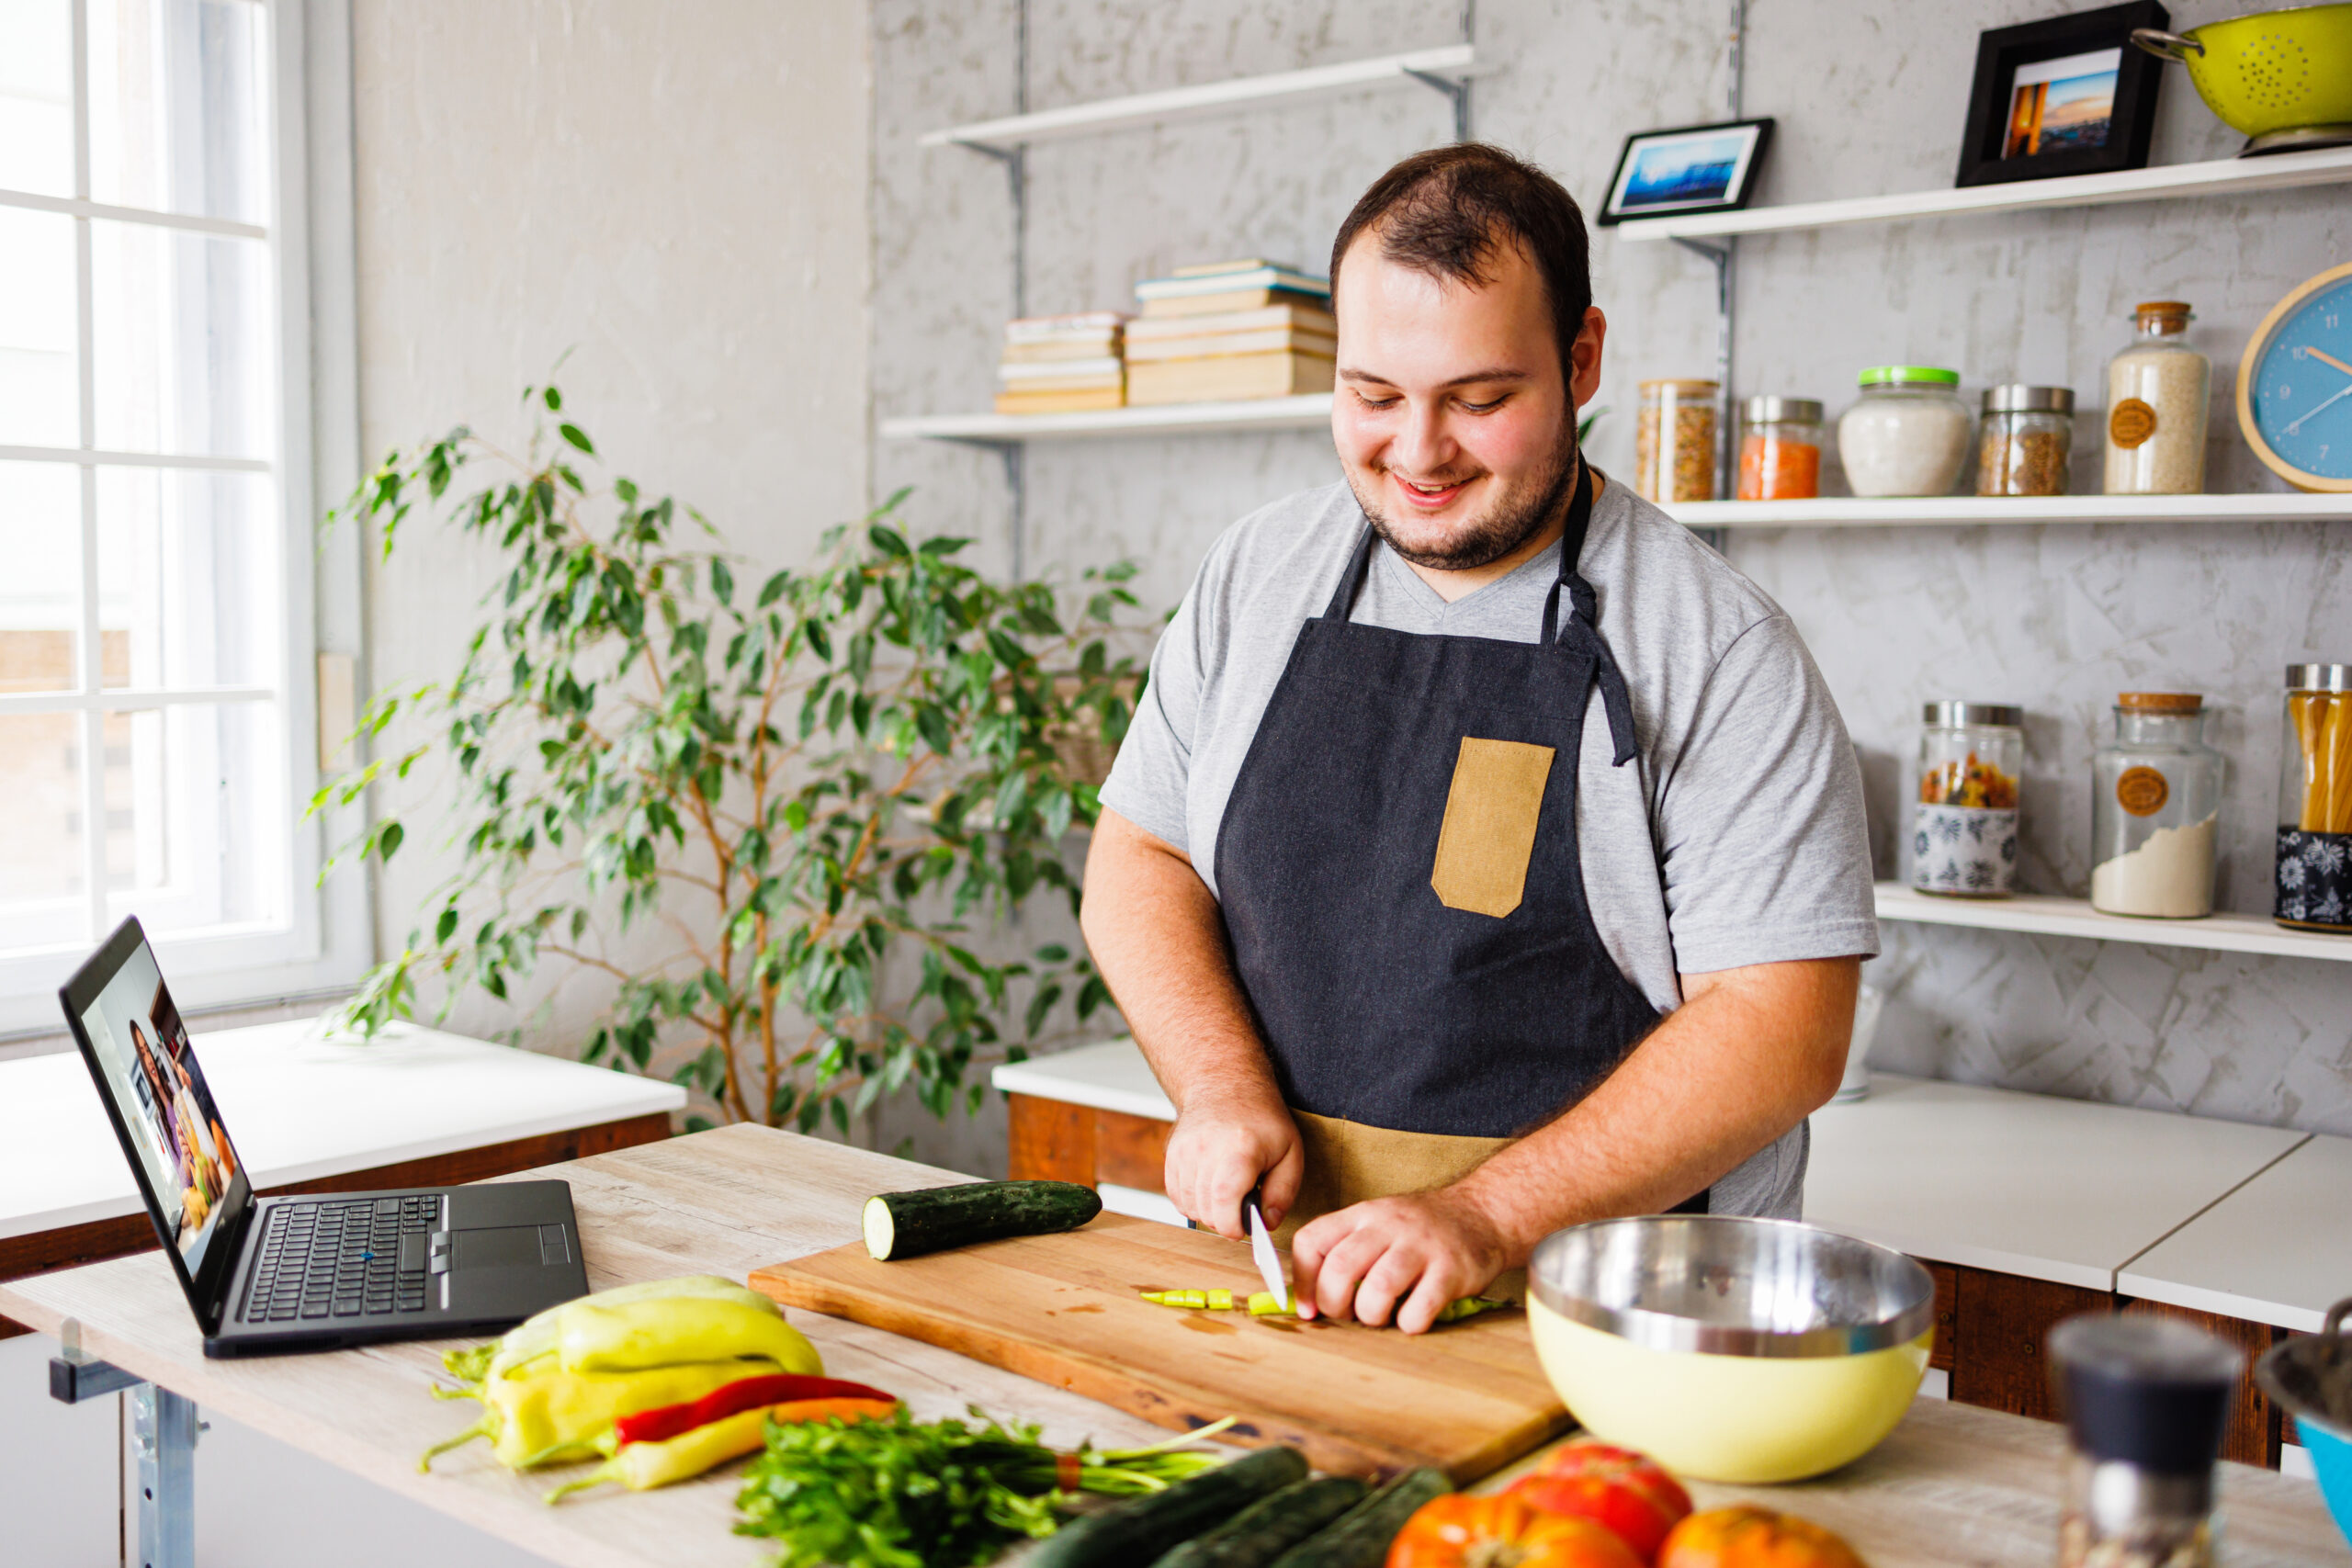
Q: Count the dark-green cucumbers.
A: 4